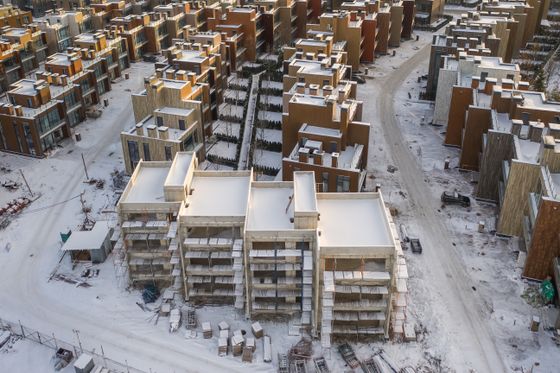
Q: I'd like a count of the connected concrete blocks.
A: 4